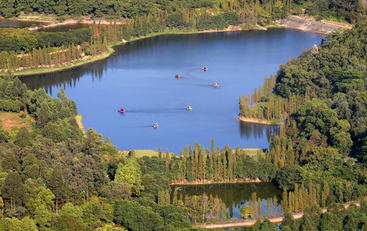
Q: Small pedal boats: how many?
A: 6